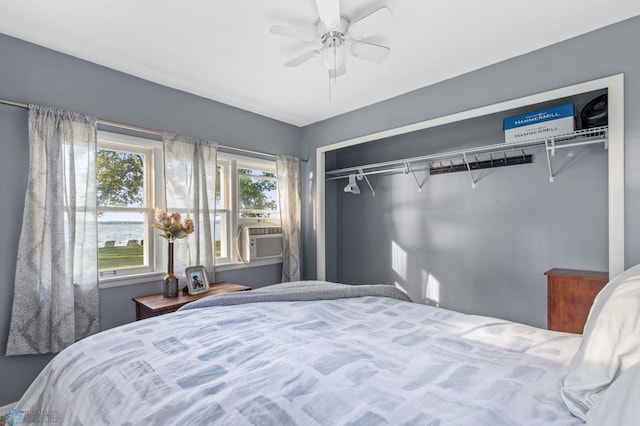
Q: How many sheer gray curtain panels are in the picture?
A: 3